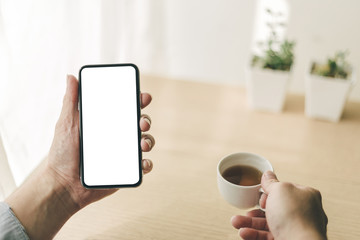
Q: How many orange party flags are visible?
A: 0